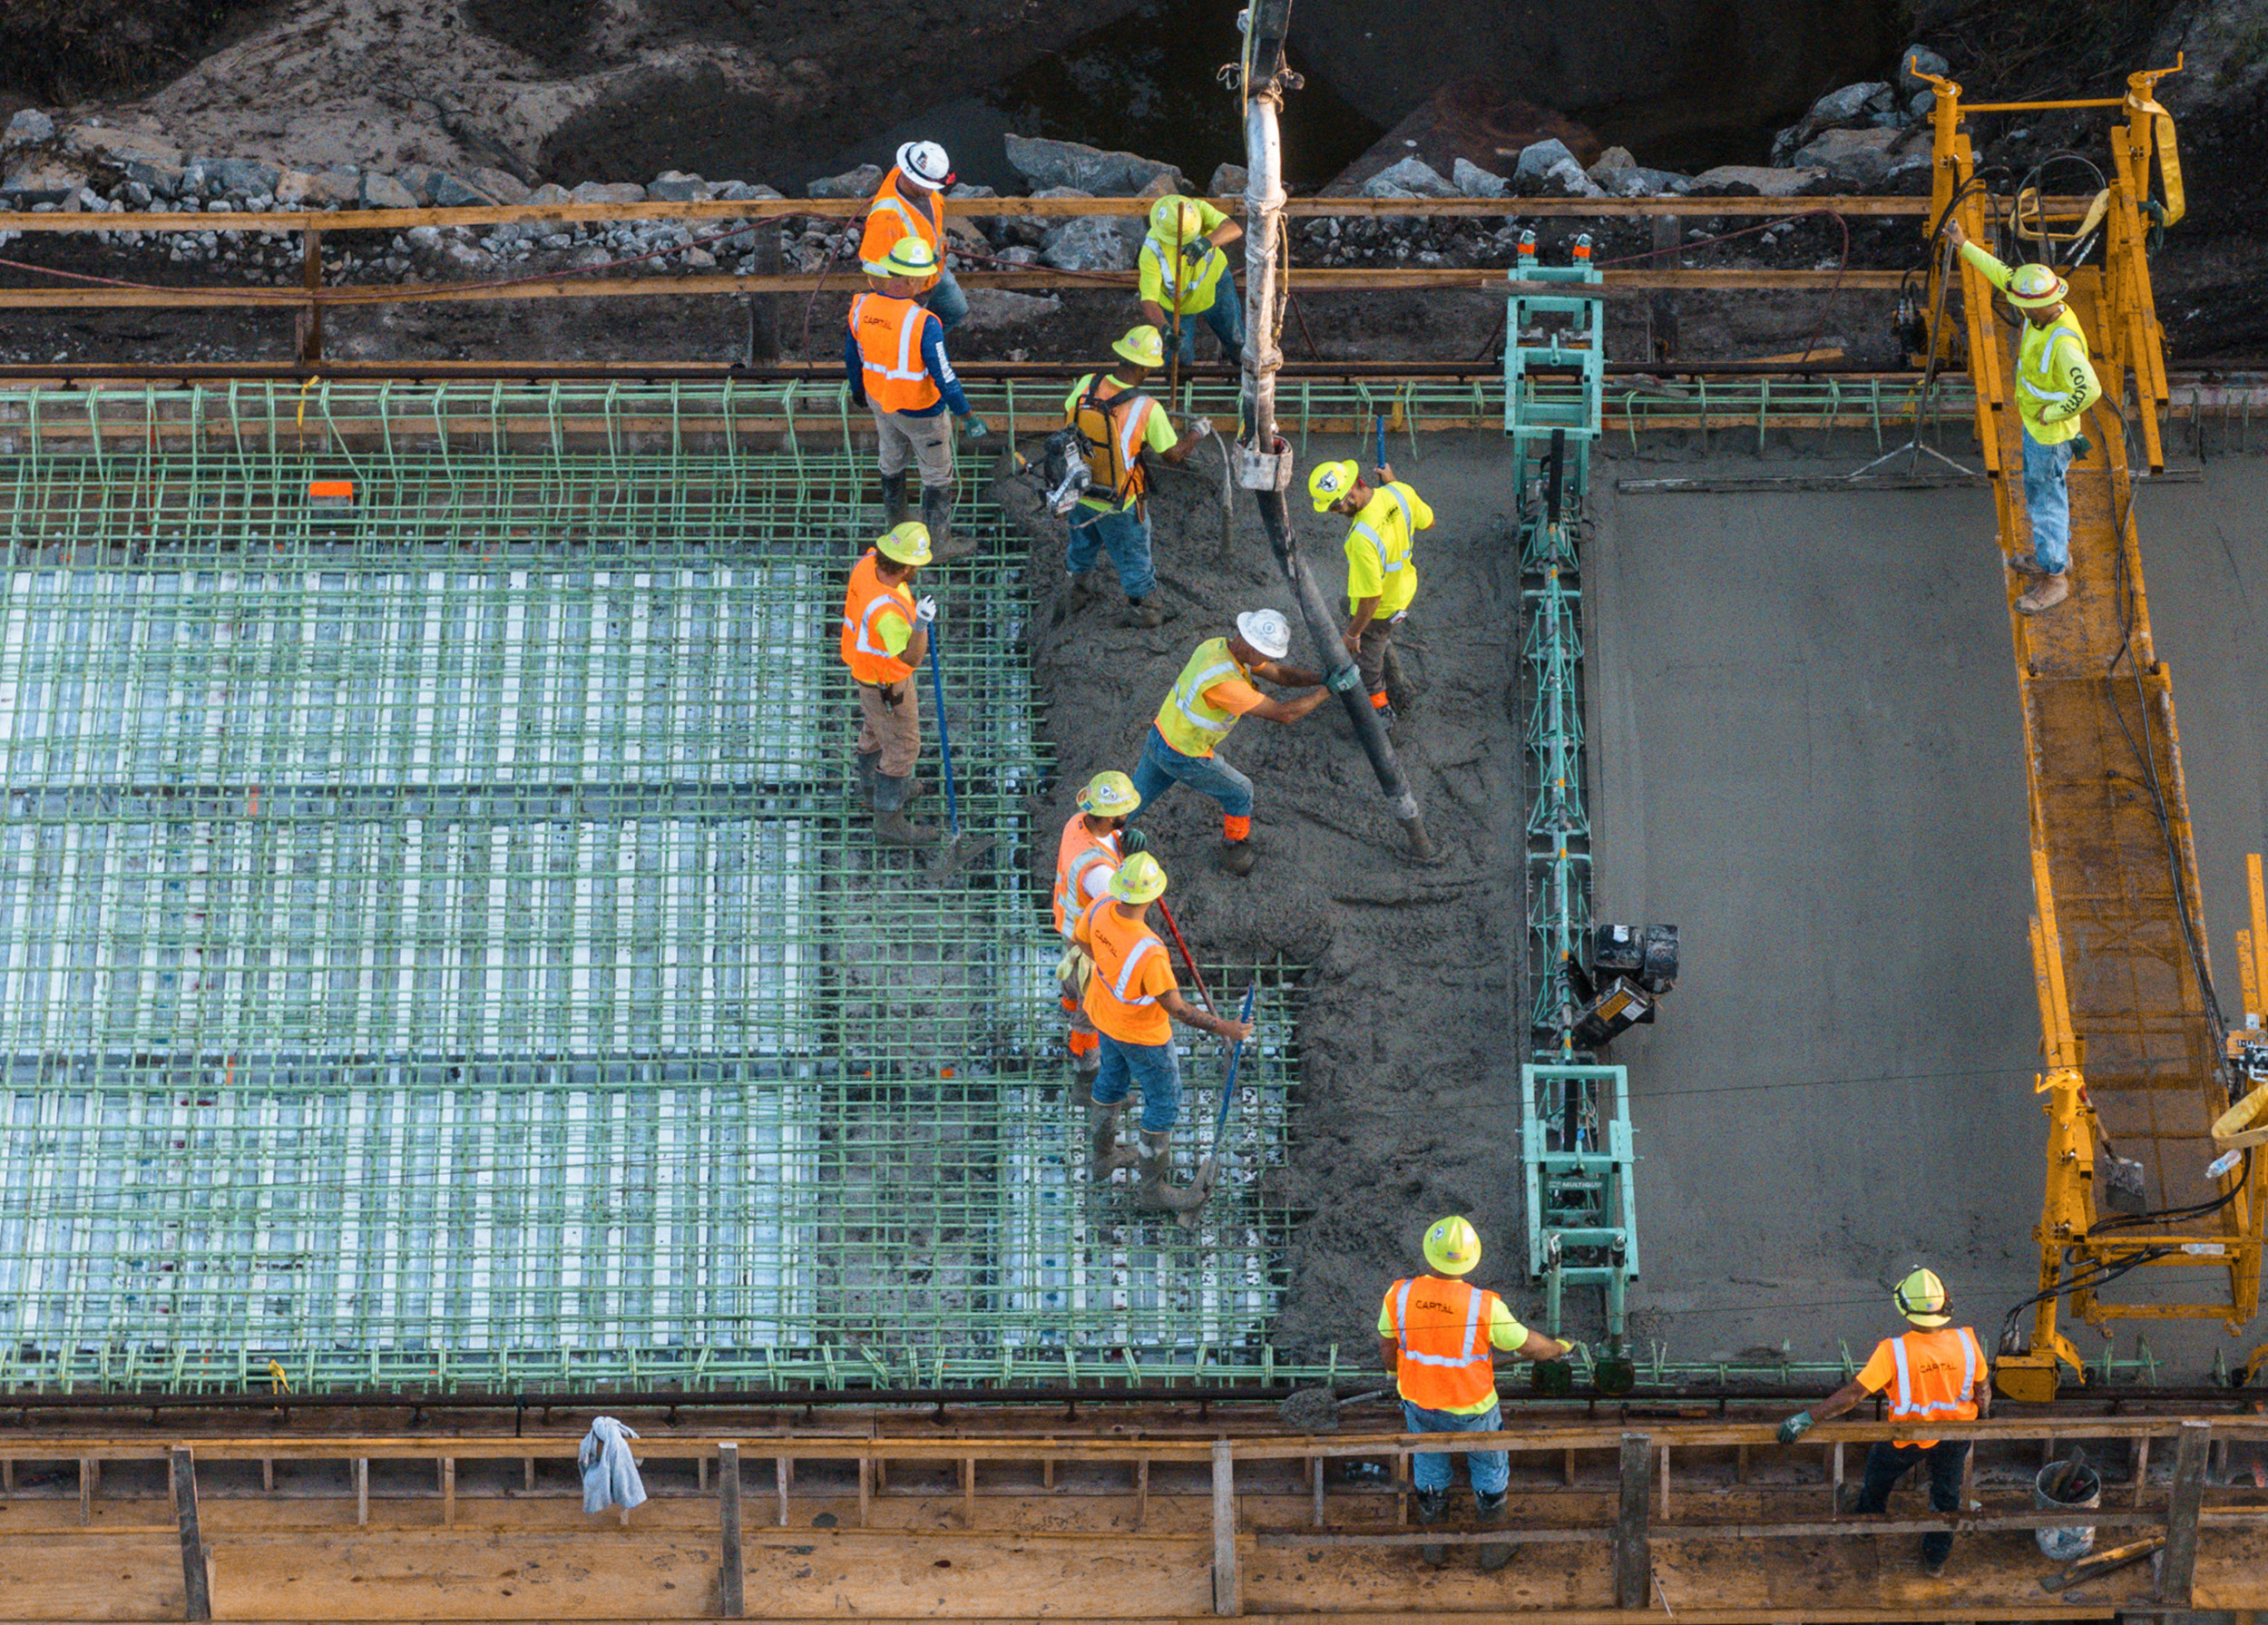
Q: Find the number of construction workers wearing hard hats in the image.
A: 12